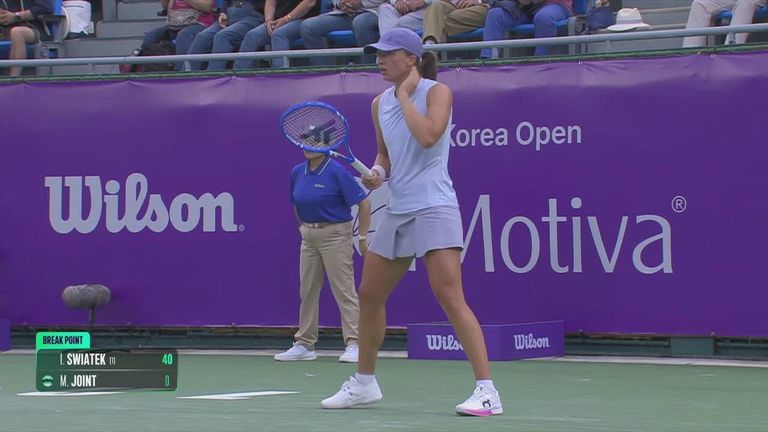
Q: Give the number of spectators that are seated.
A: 9